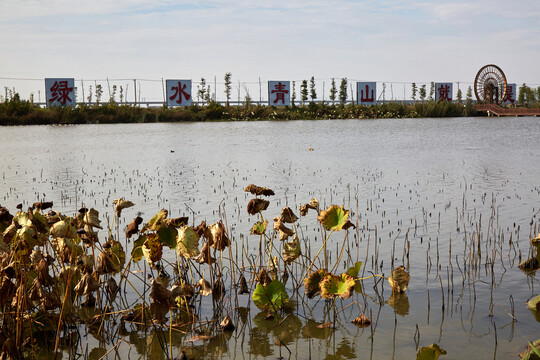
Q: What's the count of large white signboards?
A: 6